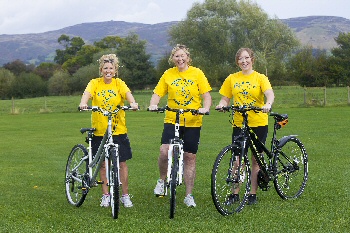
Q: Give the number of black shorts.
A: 3